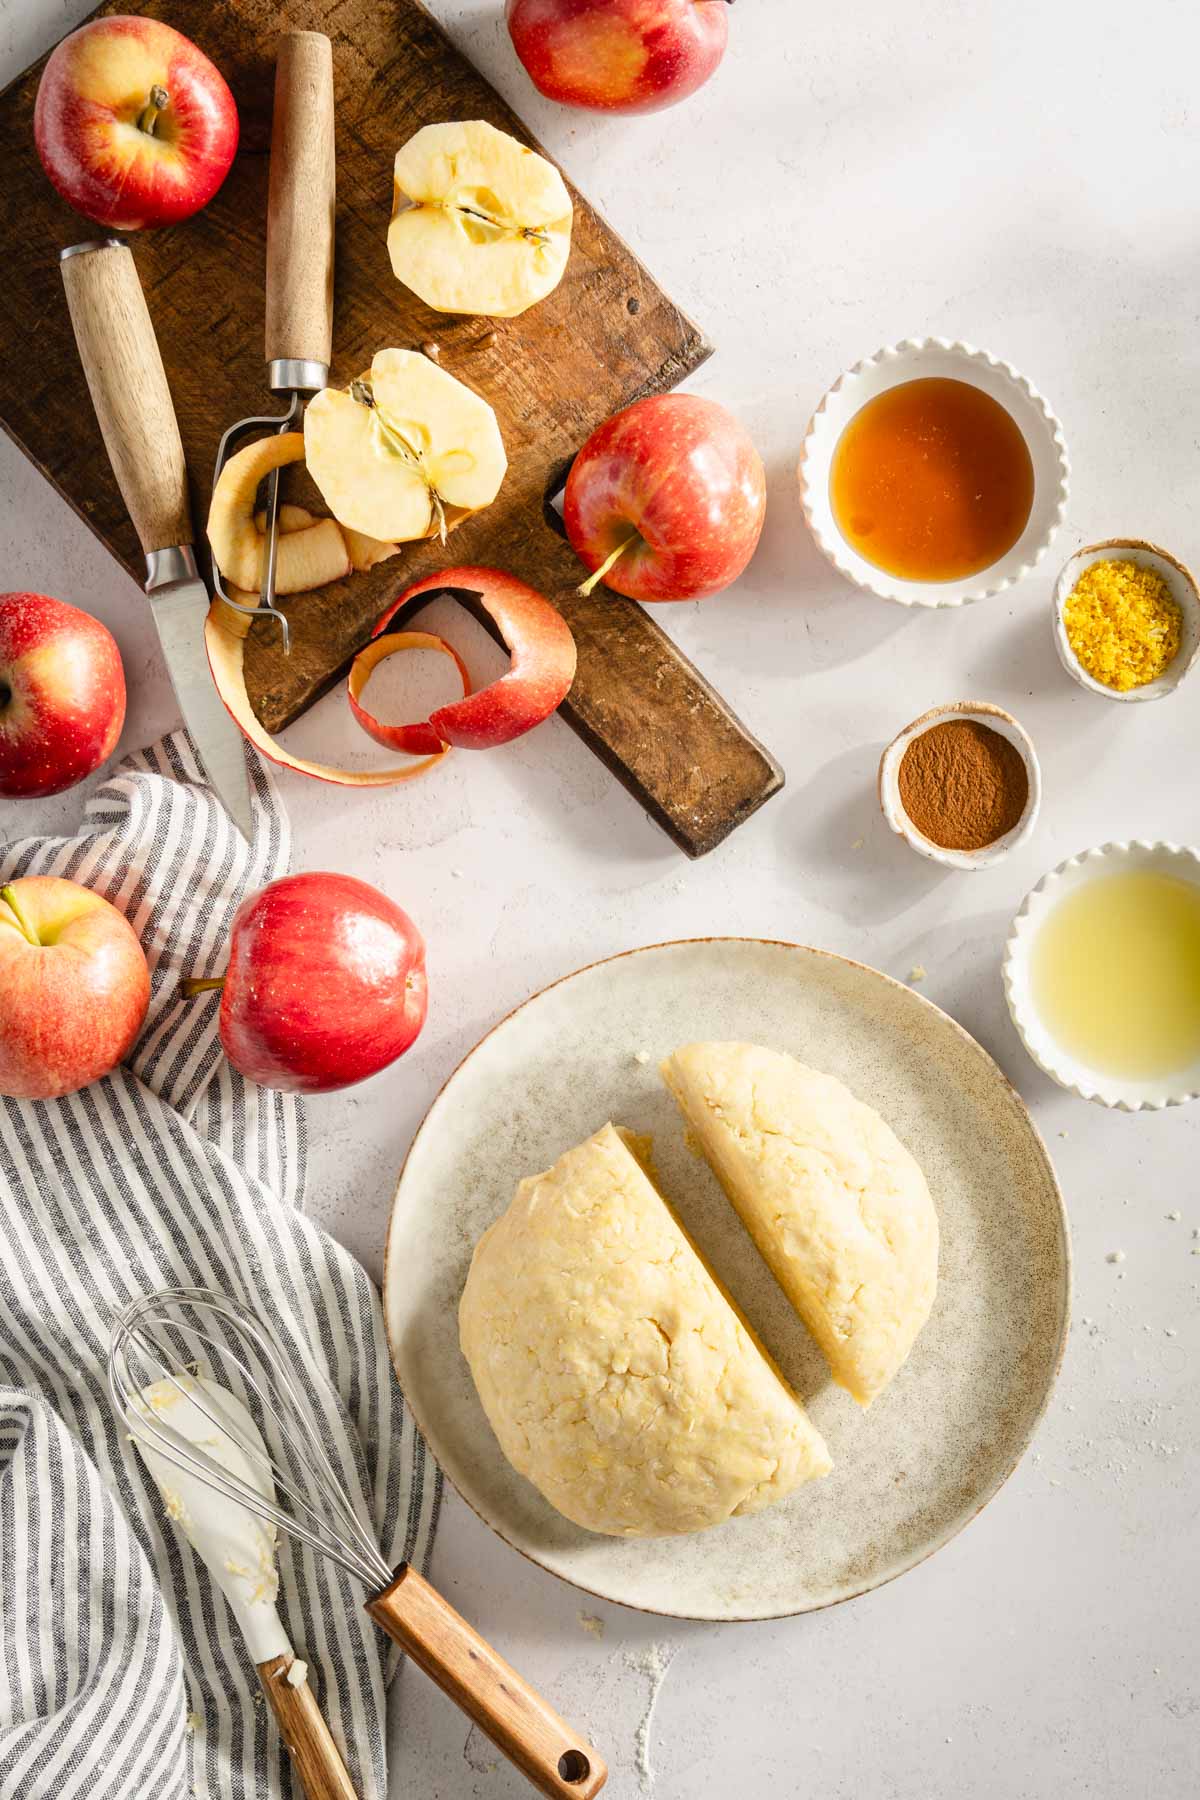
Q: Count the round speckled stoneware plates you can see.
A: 1